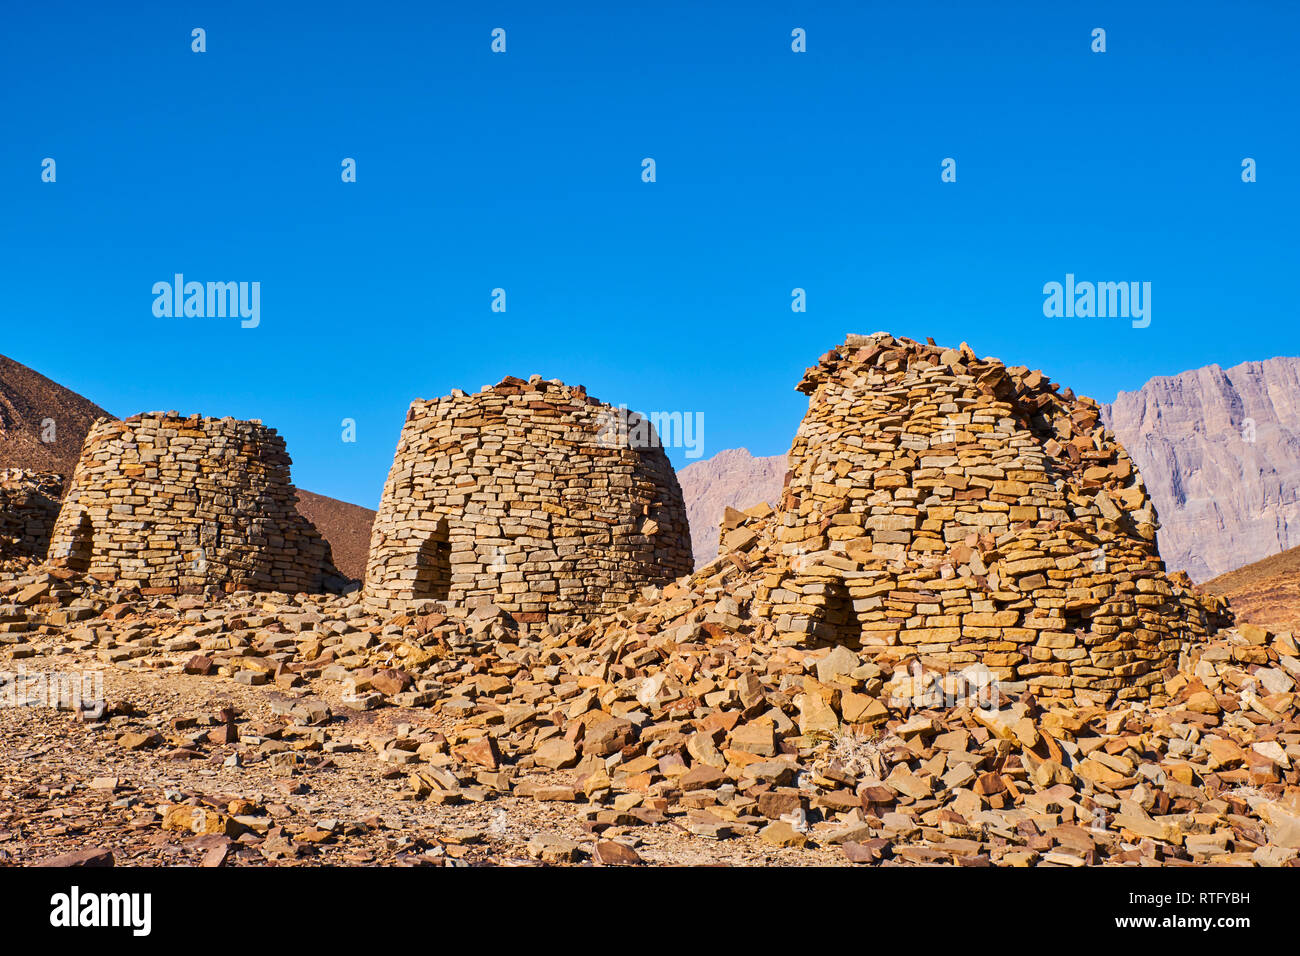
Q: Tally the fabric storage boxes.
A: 0